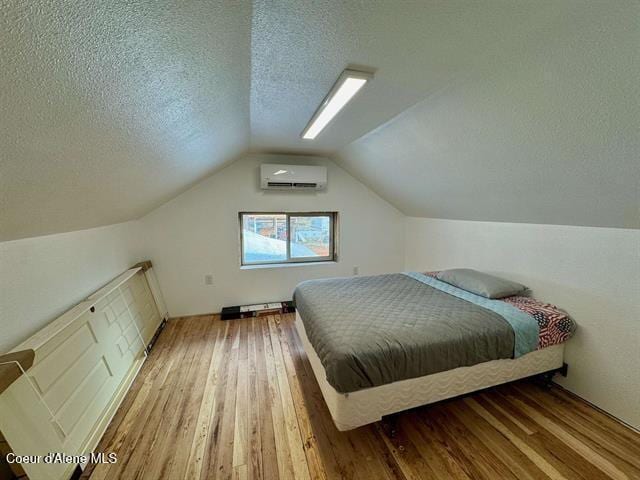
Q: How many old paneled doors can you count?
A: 1